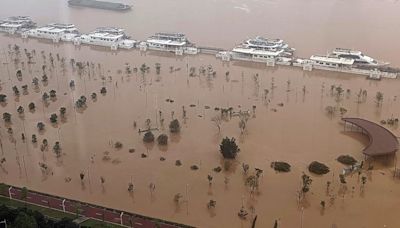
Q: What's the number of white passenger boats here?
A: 6